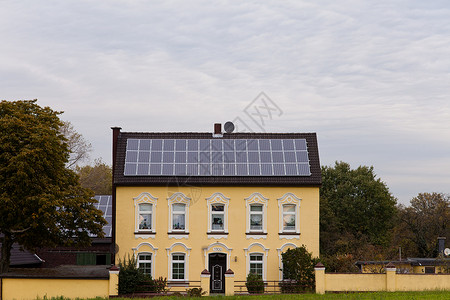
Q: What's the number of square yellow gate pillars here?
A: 5